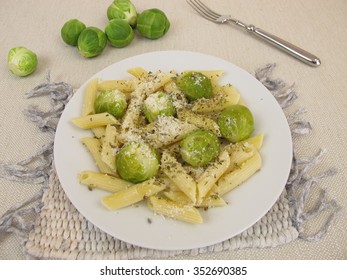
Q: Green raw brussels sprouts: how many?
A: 6